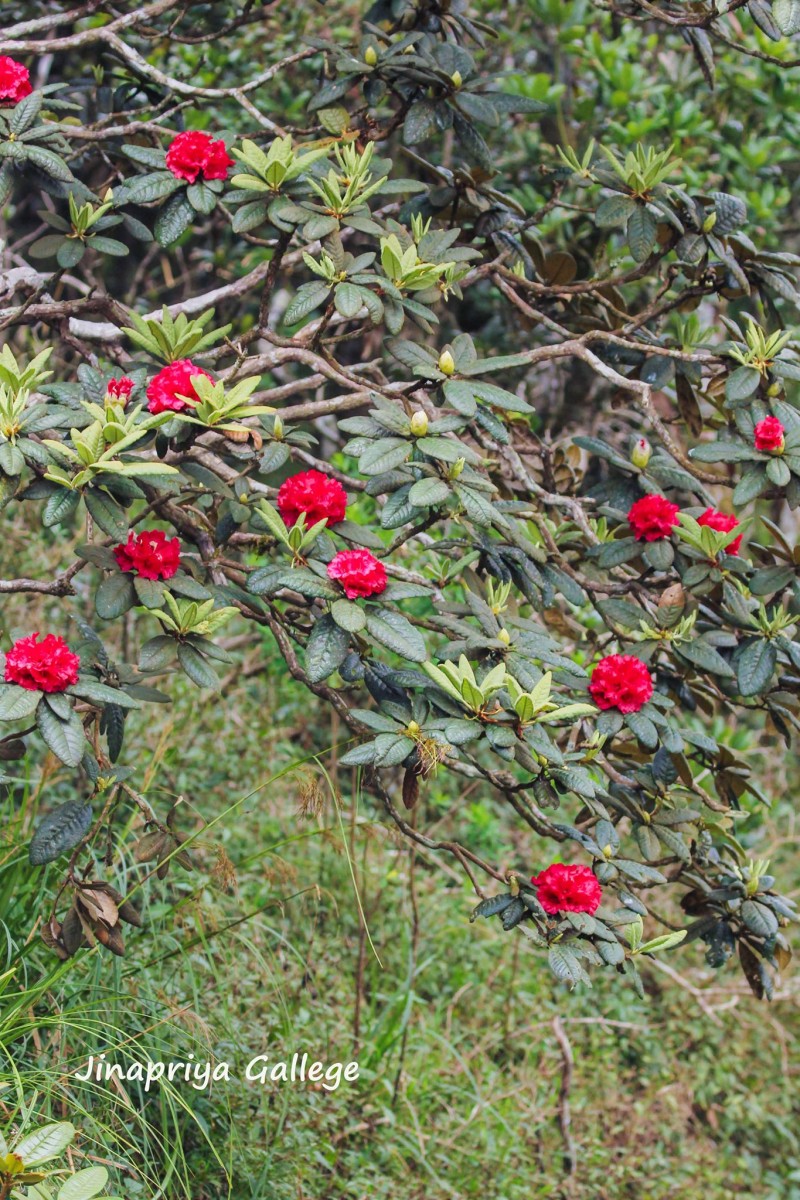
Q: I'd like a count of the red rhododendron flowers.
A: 13